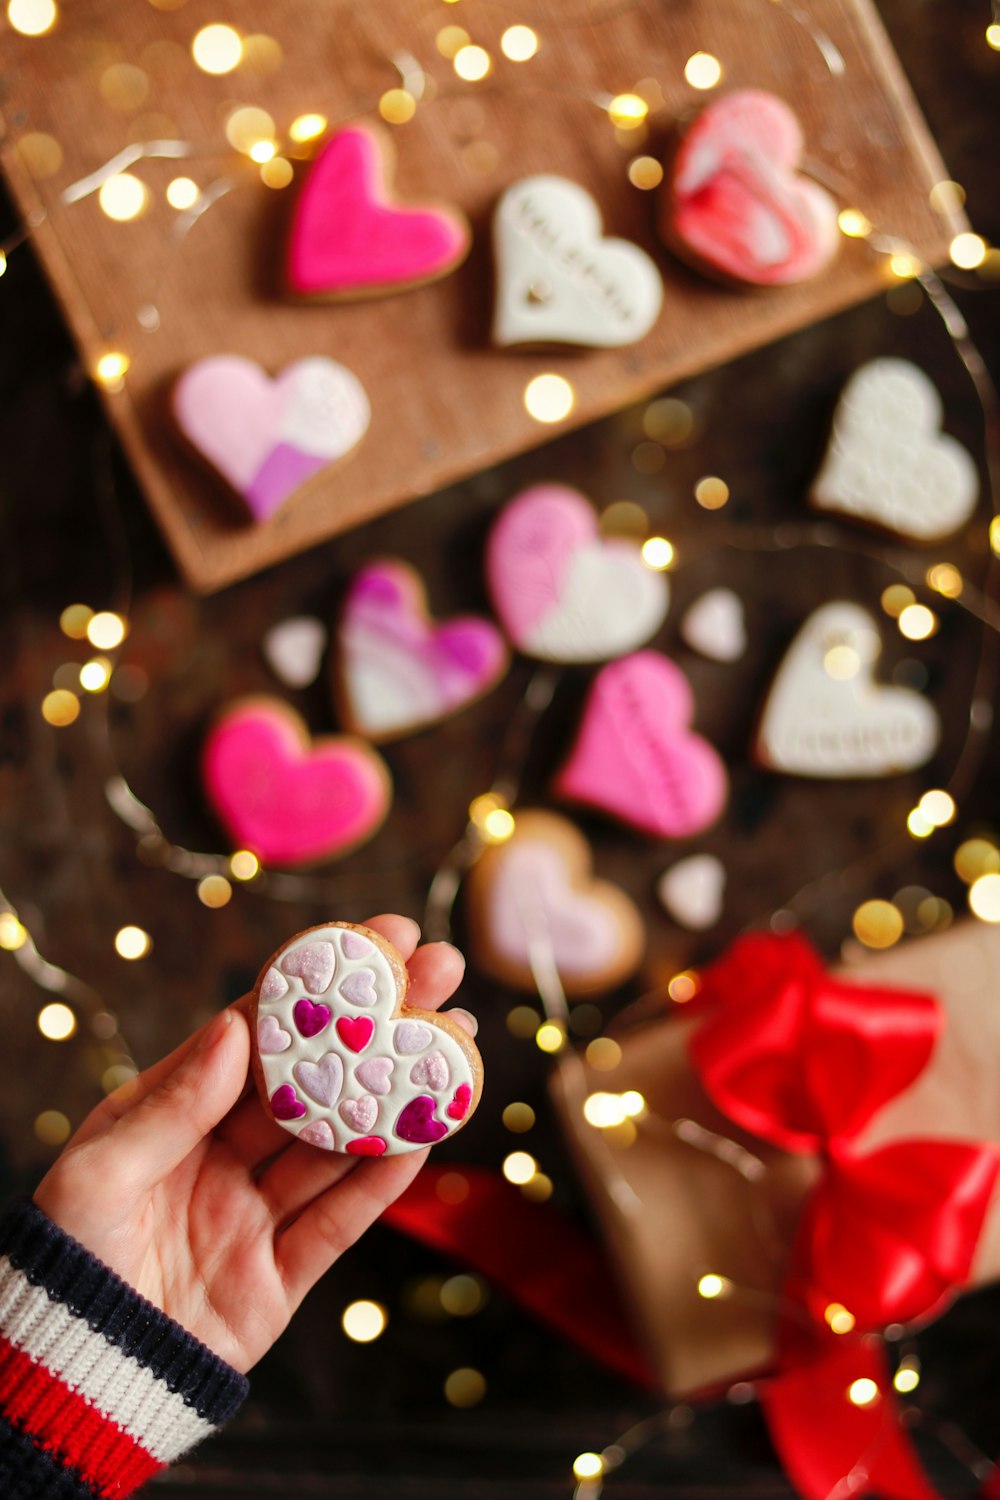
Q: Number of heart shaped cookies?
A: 12